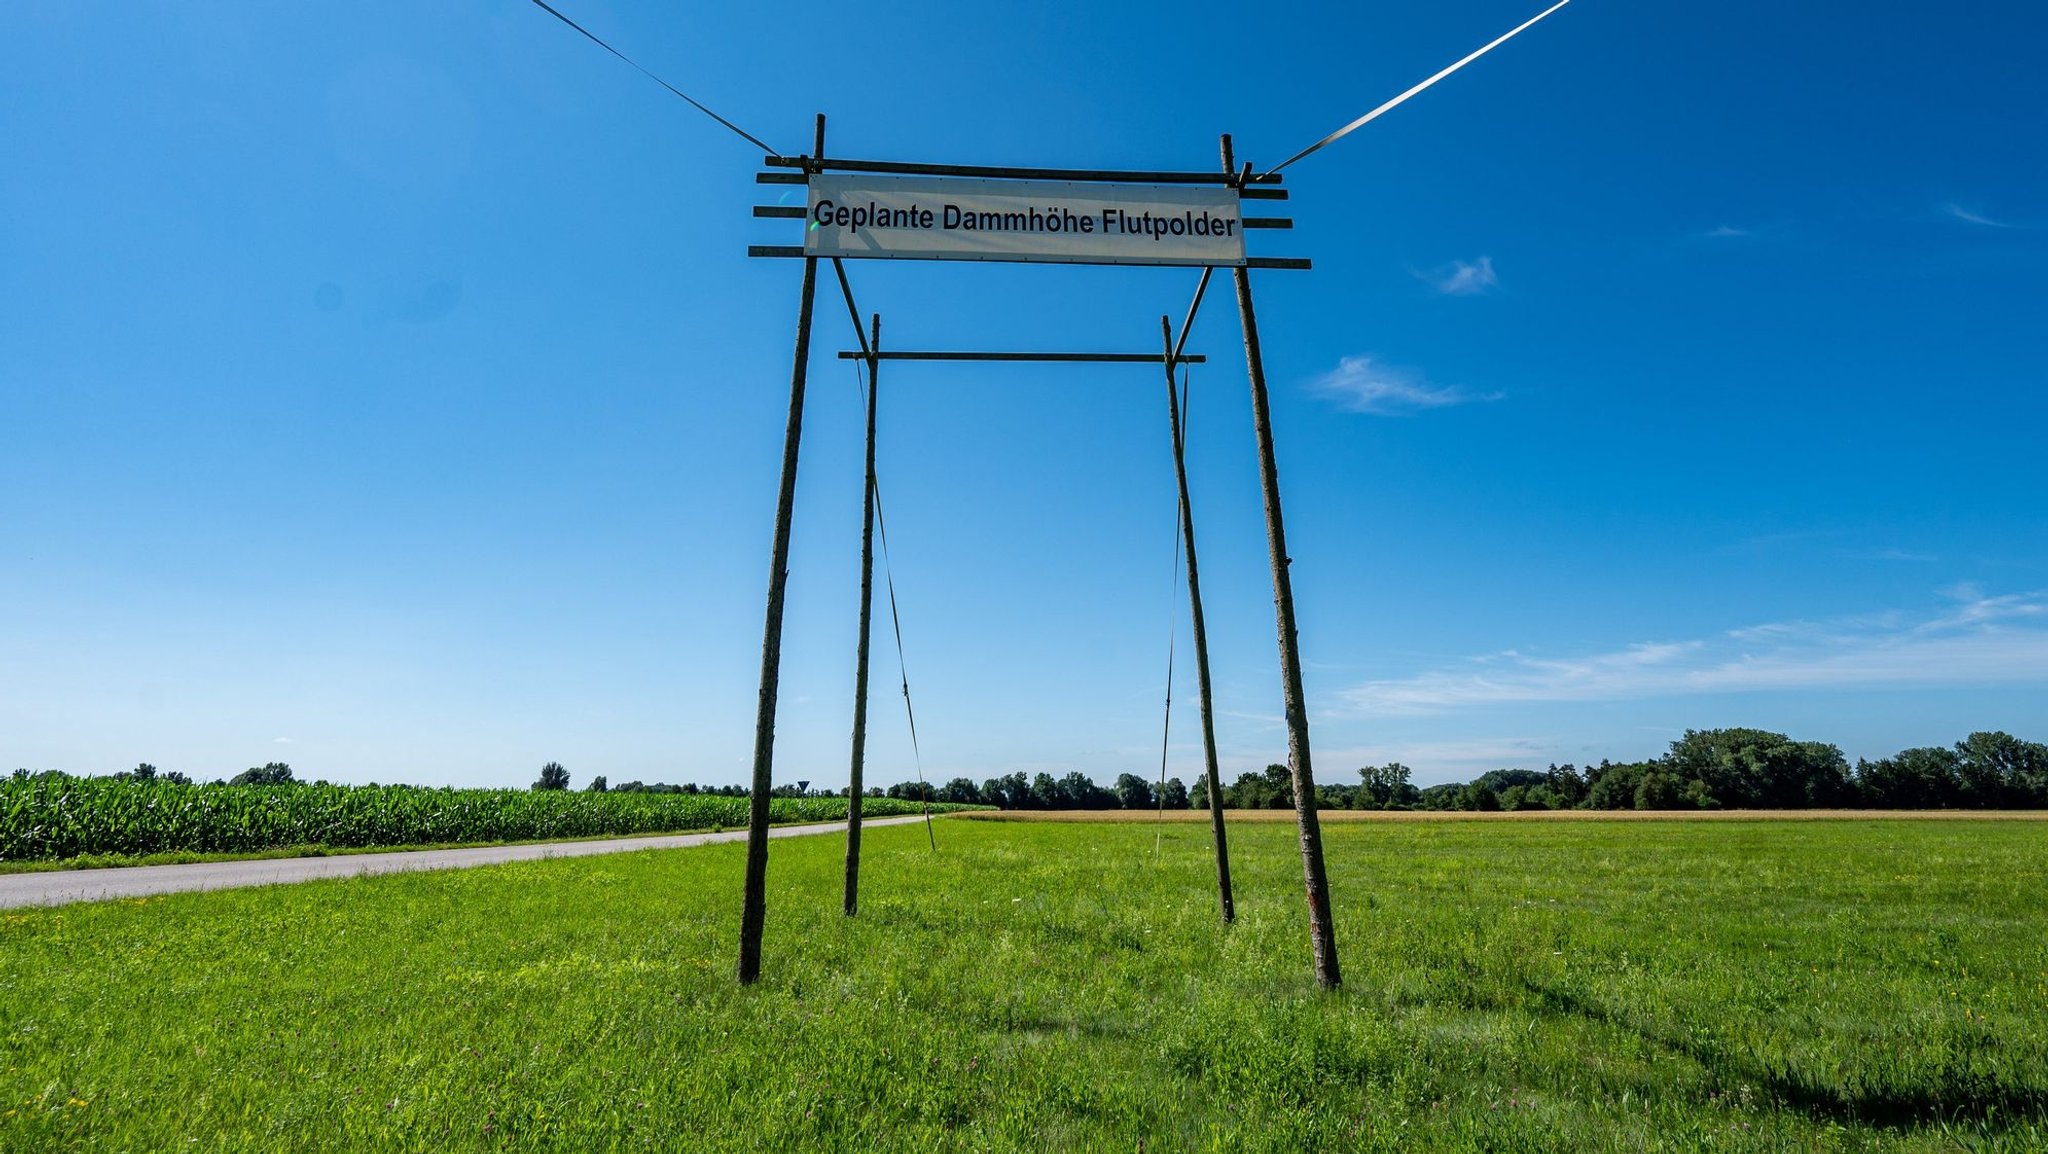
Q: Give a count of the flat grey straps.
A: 4